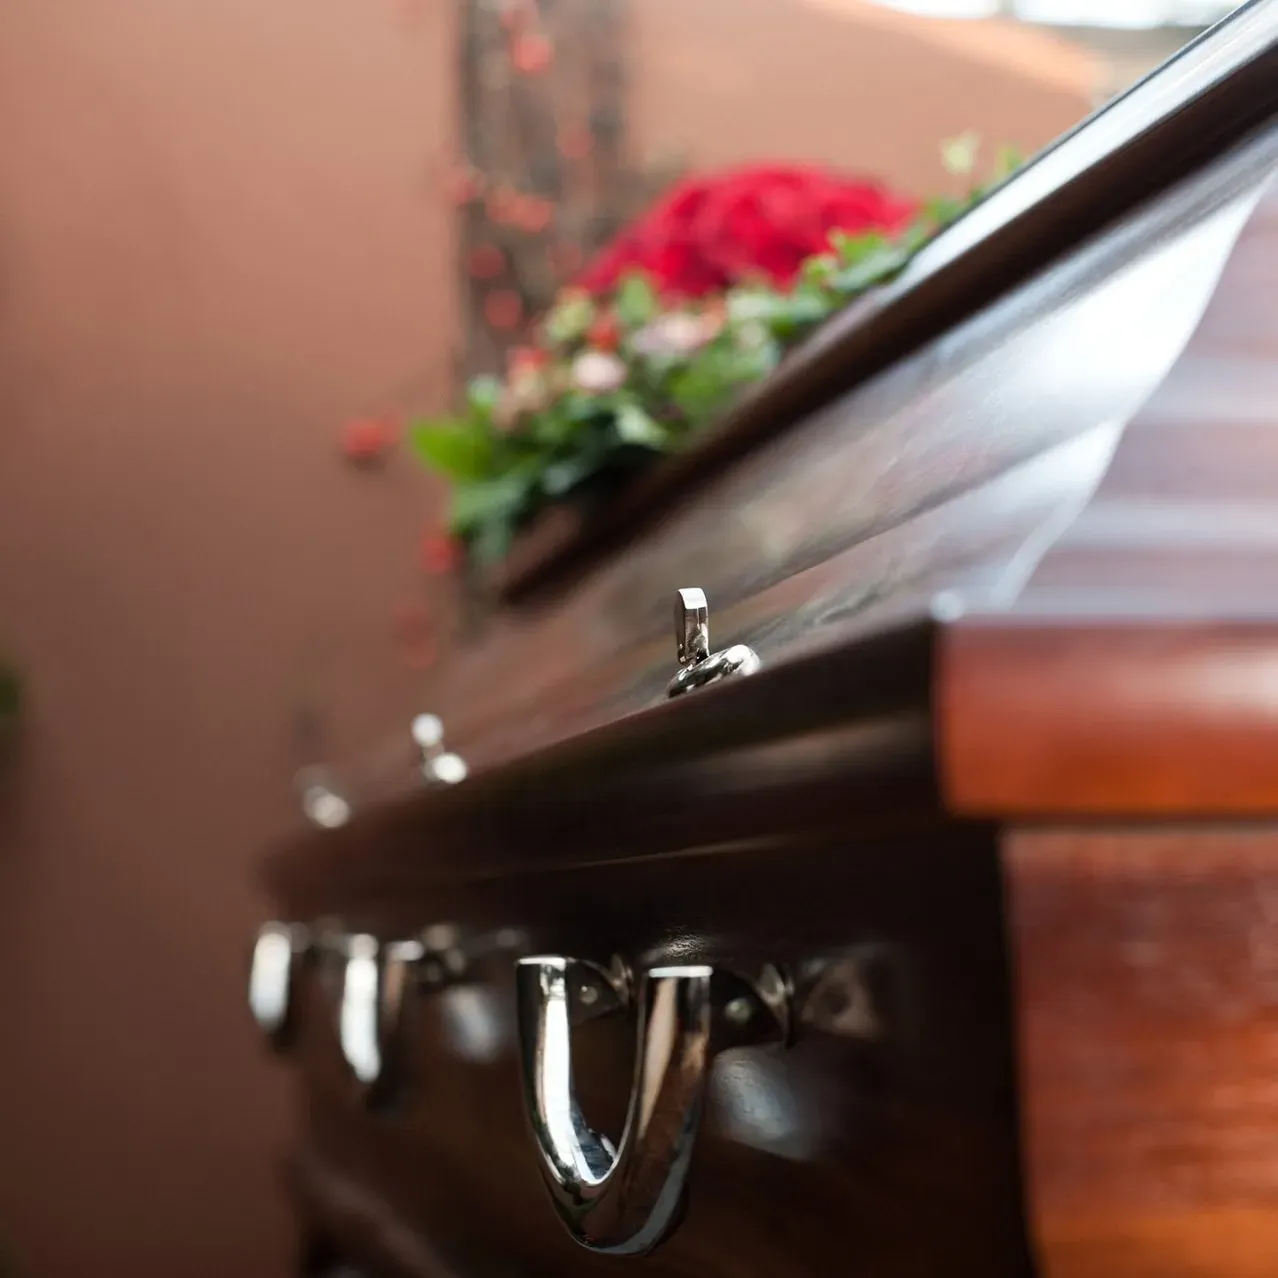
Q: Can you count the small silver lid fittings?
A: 3